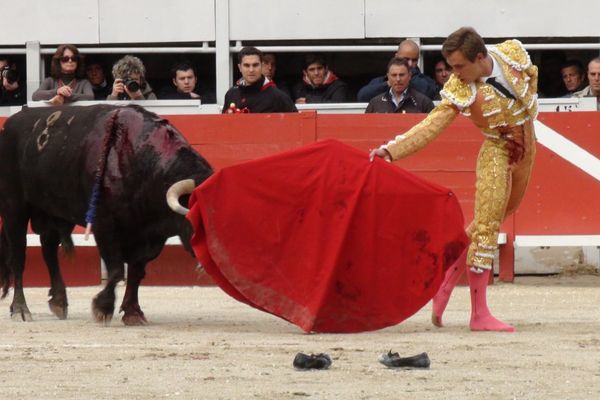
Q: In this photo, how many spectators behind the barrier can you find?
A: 13